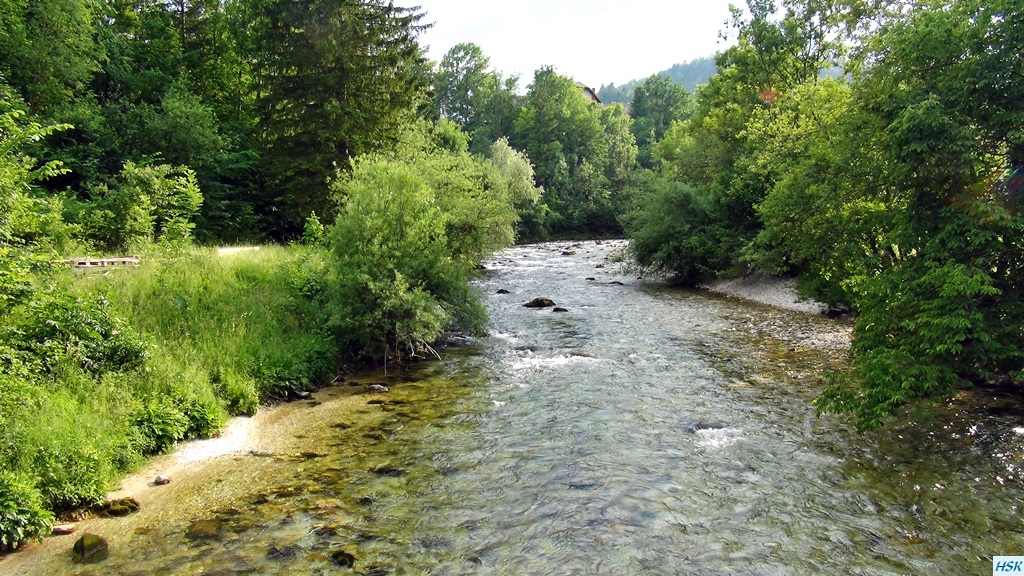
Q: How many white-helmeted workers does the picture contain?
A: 0